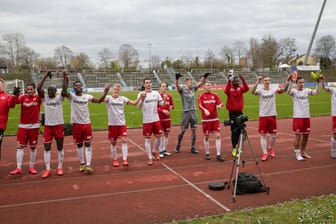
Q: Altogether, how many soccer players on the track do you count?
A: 13